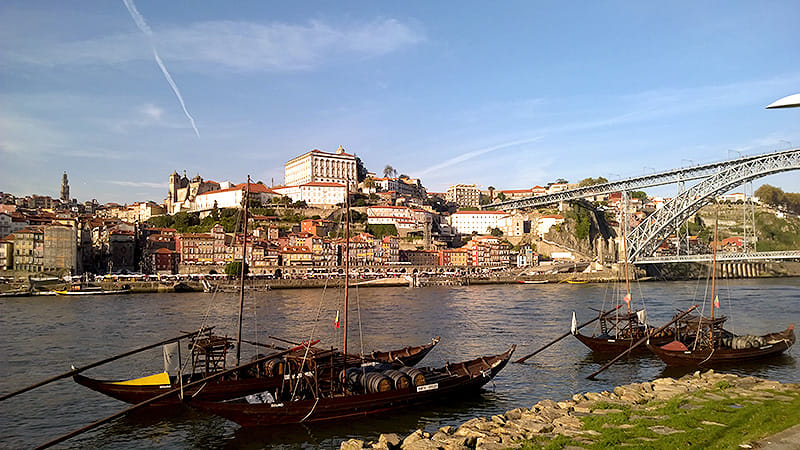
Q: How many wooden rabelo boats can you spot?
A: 4